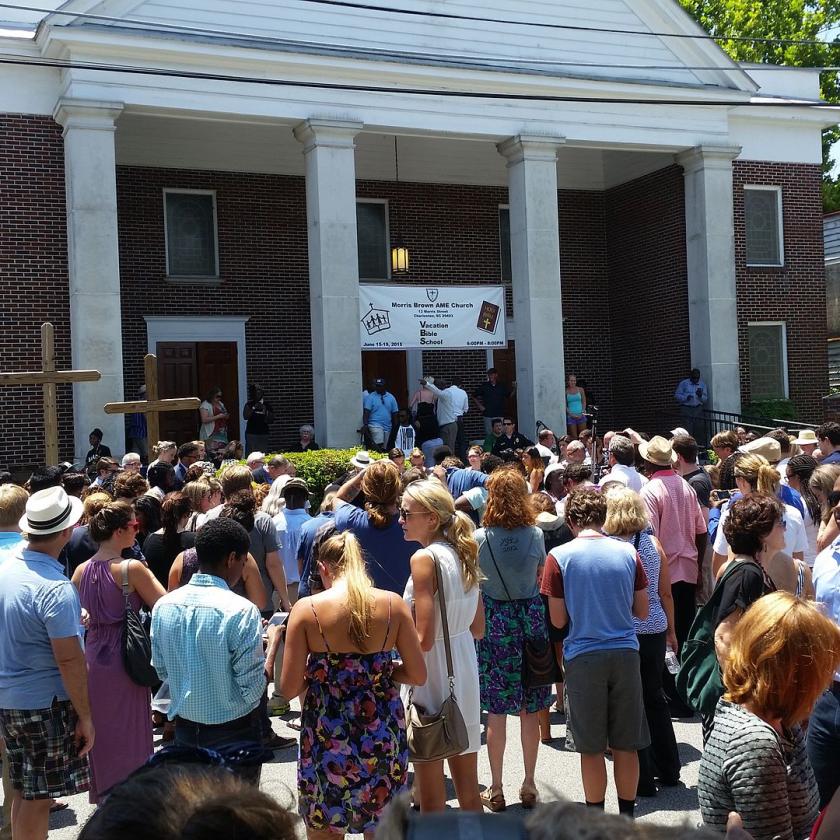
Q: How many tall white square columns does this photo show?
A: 4